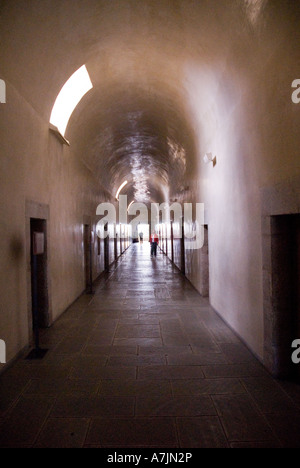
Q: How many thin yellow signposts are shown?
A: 0